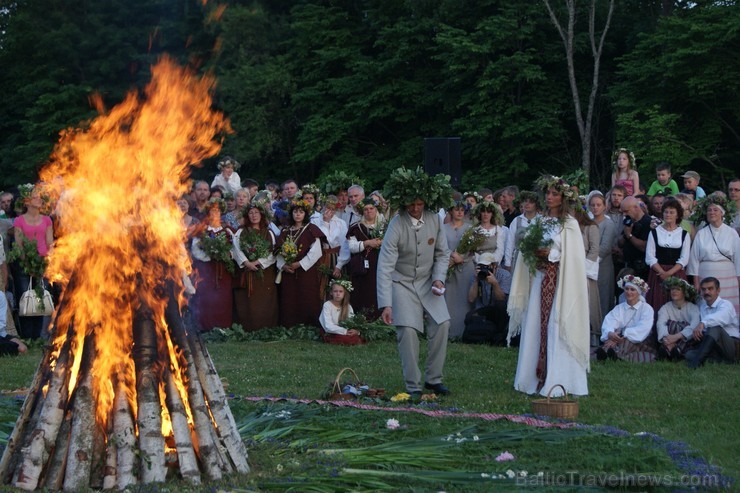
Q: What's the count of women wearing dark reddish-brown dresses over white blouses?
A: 4